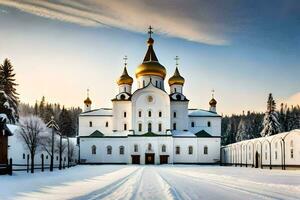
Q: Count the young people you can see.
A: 0